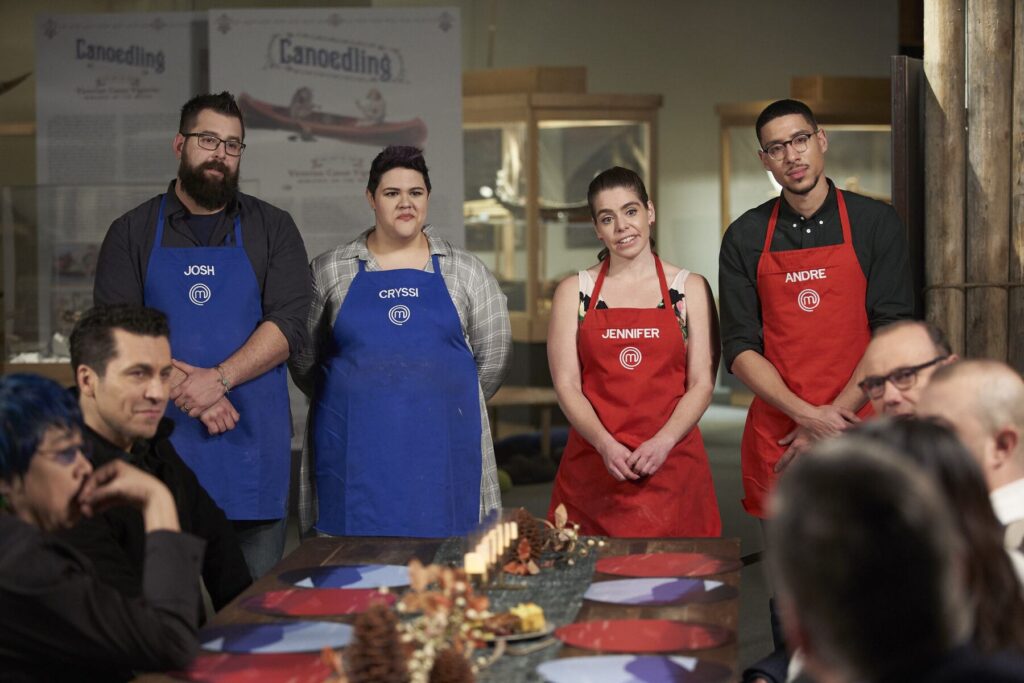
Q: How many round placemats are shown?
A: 8